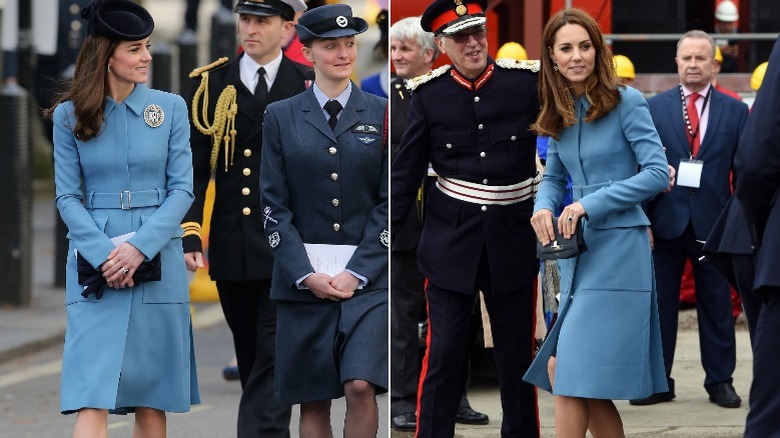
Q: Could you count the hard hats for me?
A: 5